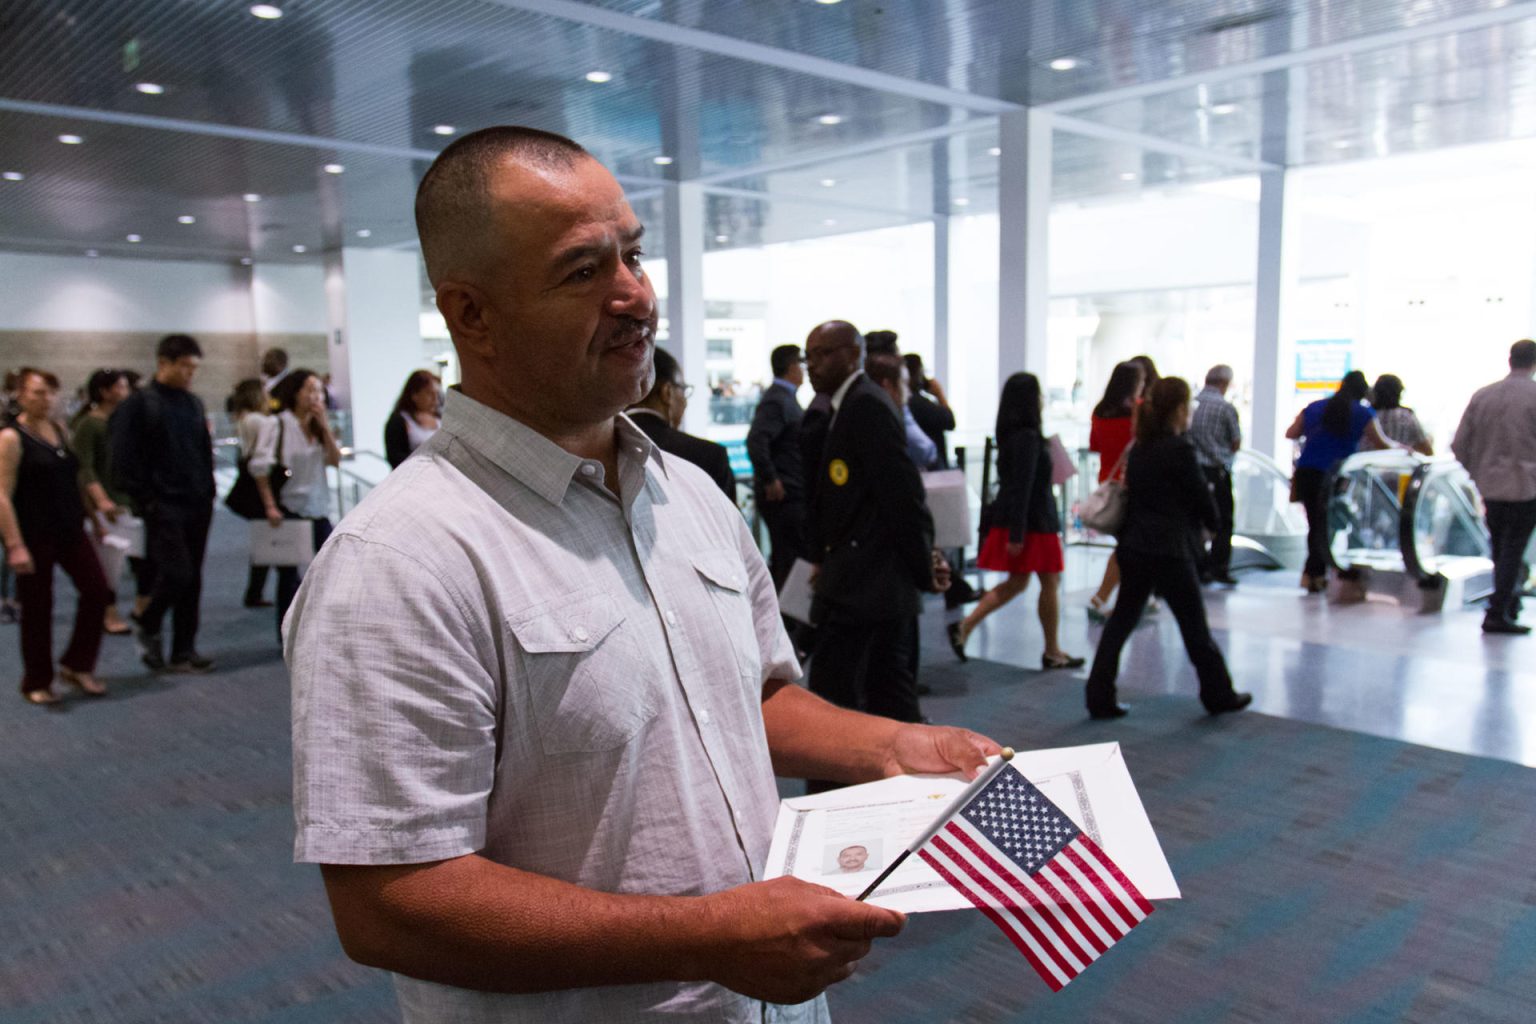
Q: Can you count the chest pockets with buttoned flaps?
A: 2